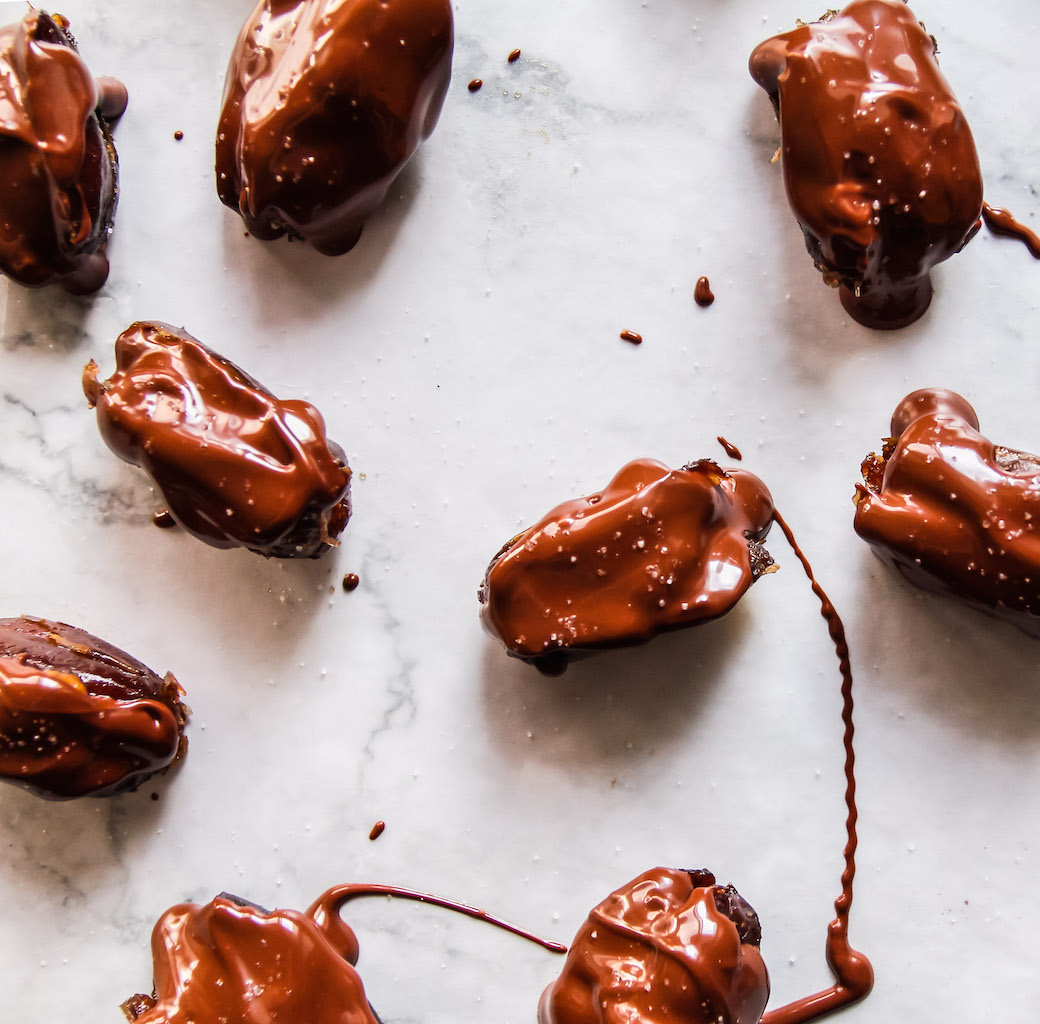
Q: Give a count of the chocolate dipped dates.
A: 9